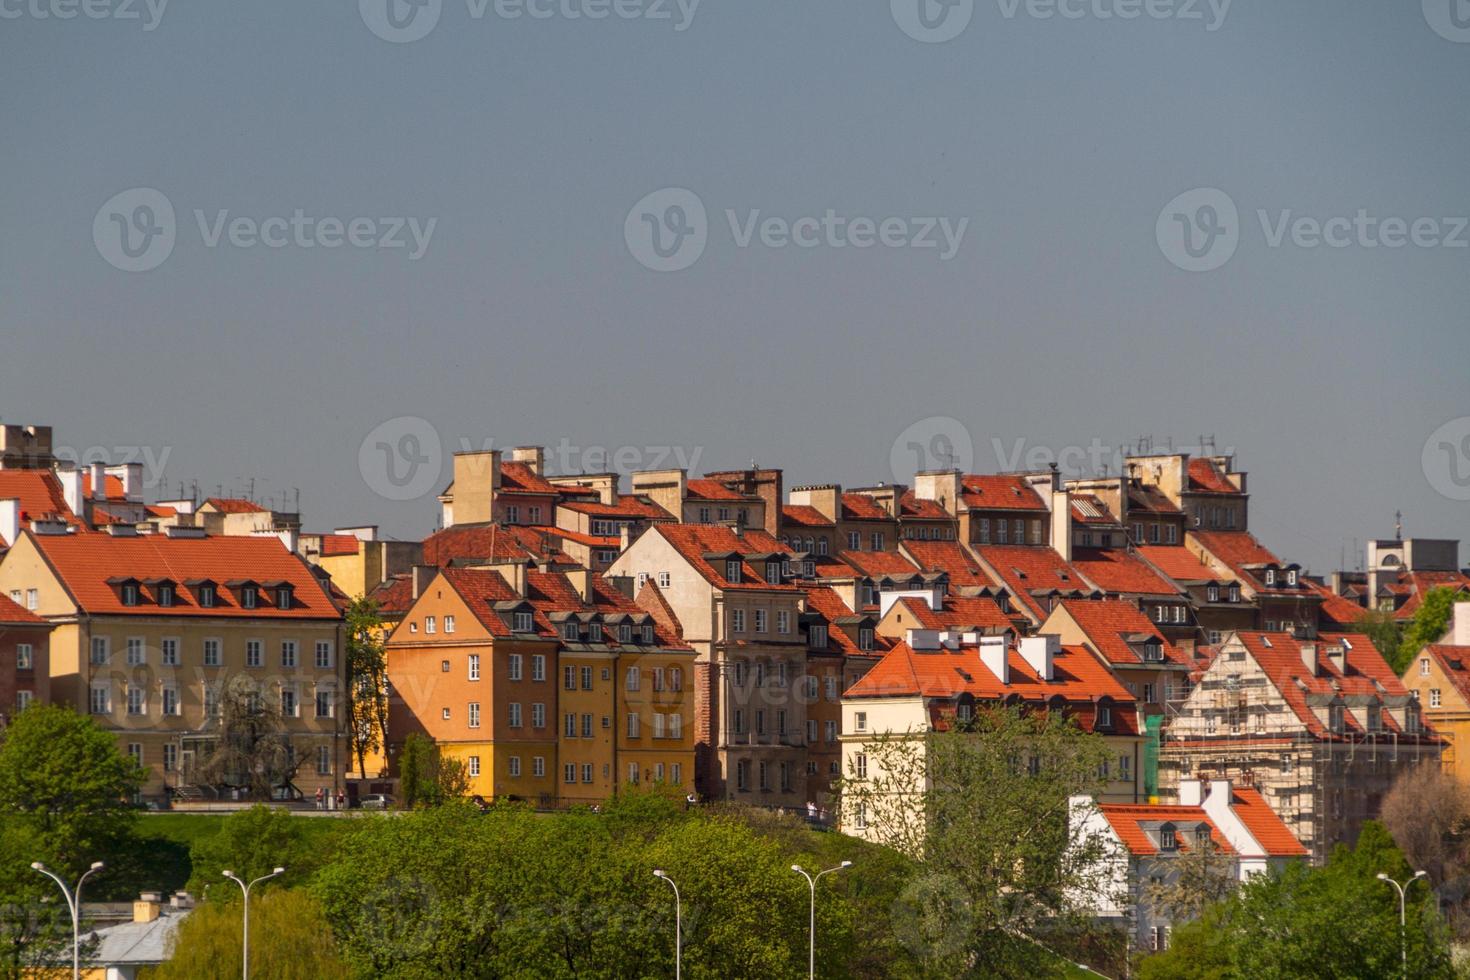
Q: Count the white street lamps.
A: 5